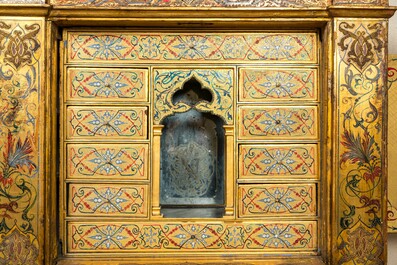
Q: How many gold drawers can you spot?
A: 10